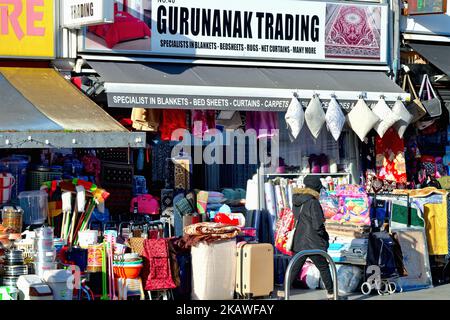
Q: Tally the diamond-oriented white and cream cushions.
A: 6